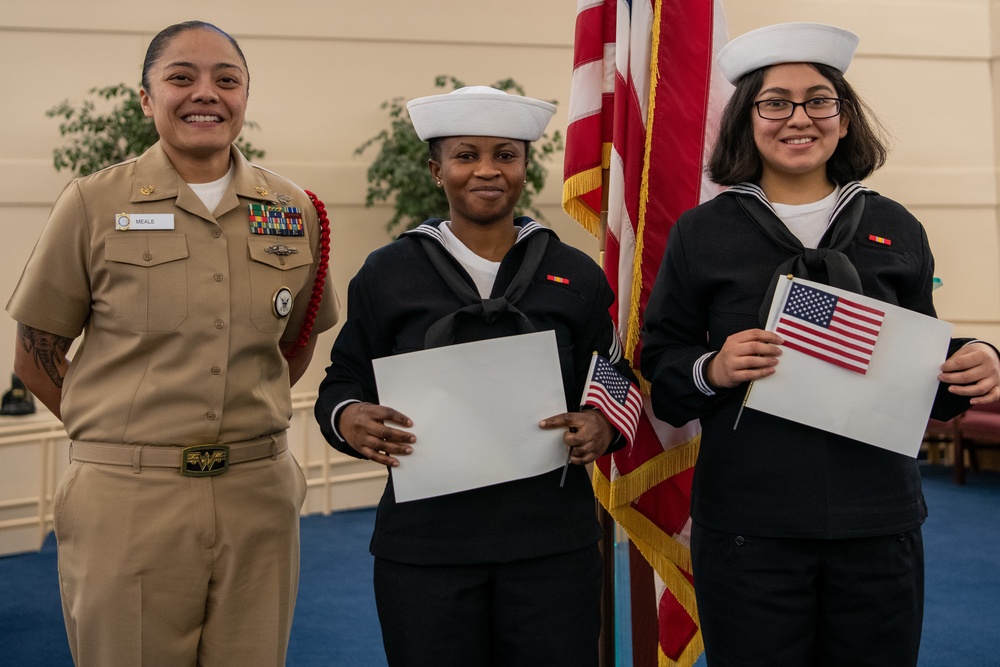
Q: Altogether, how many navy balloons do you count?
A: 0